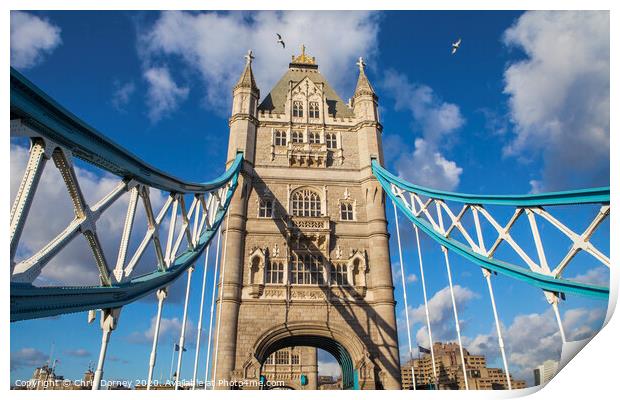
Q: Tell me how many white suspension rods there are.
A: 11